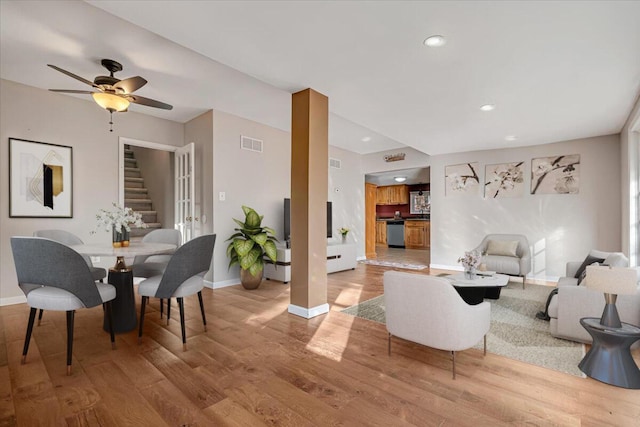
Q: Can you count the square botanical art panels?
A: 3